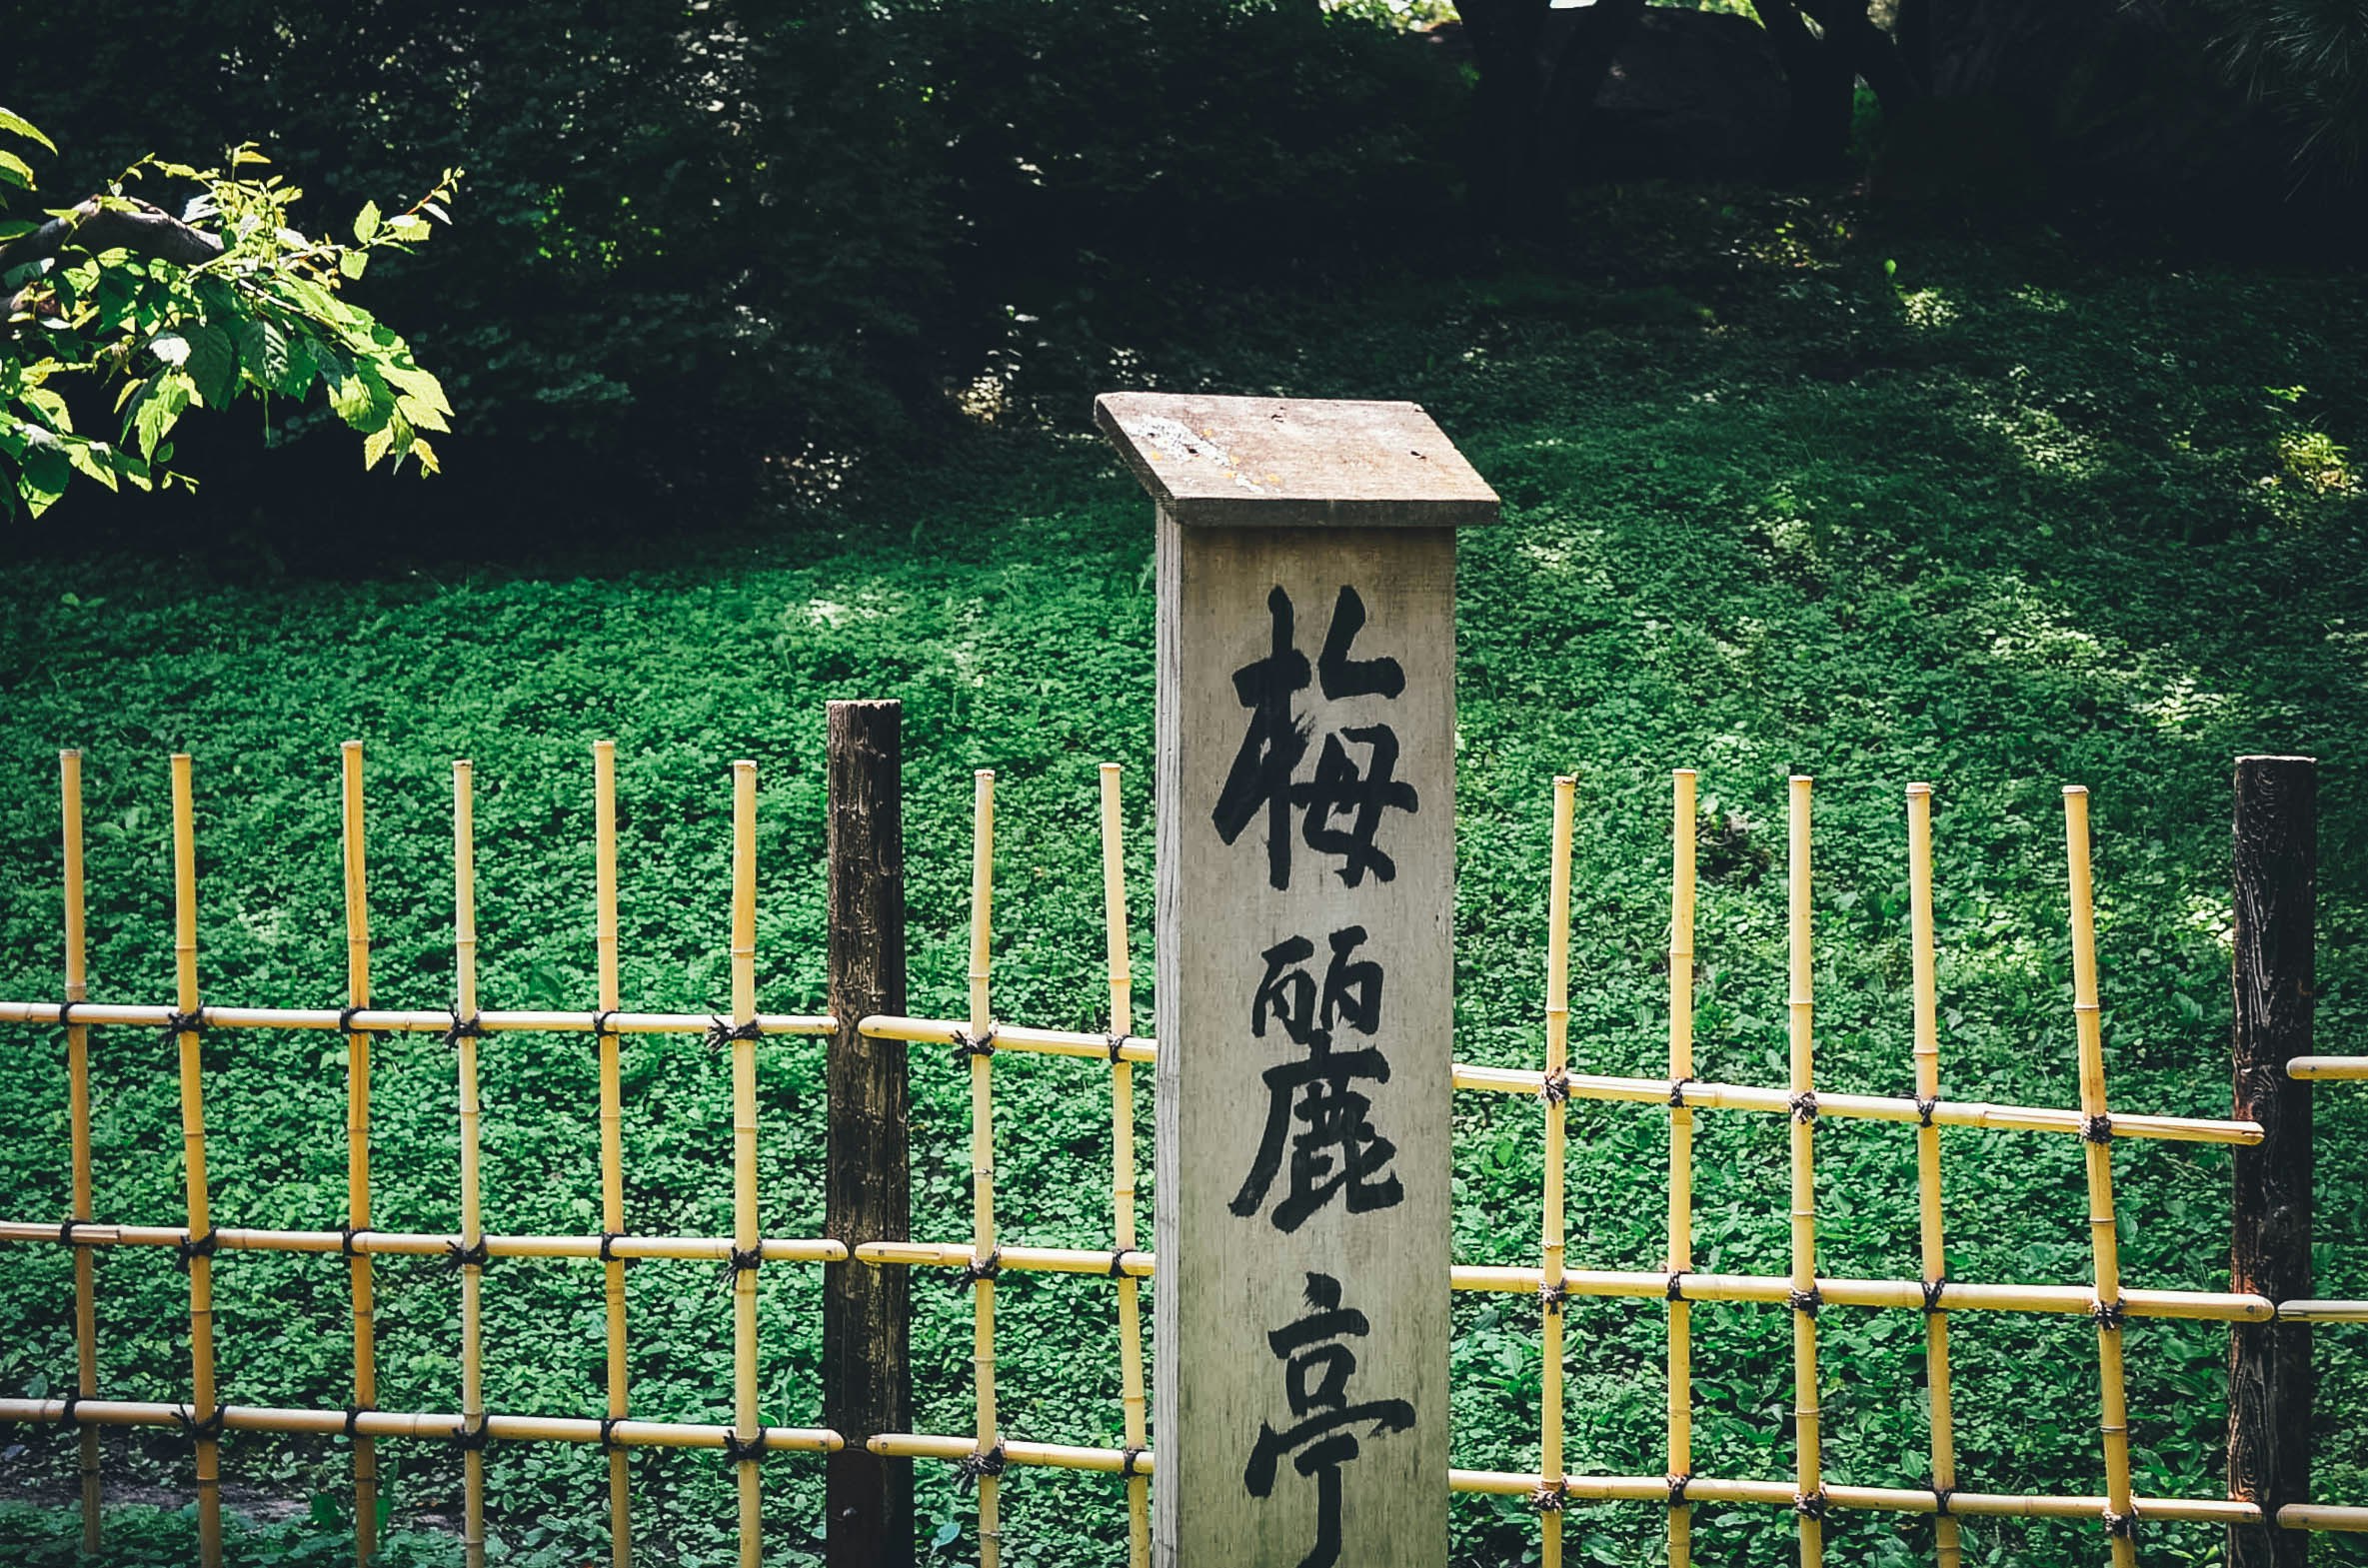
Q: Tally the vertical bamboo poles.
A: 13